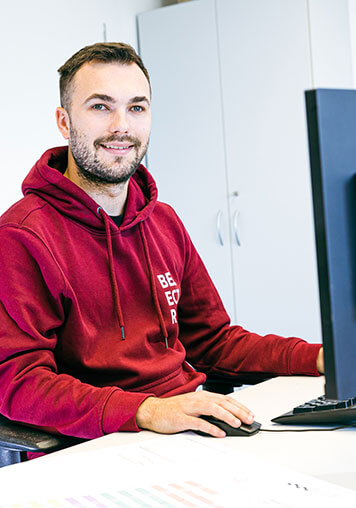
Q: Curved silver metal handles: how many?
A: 2